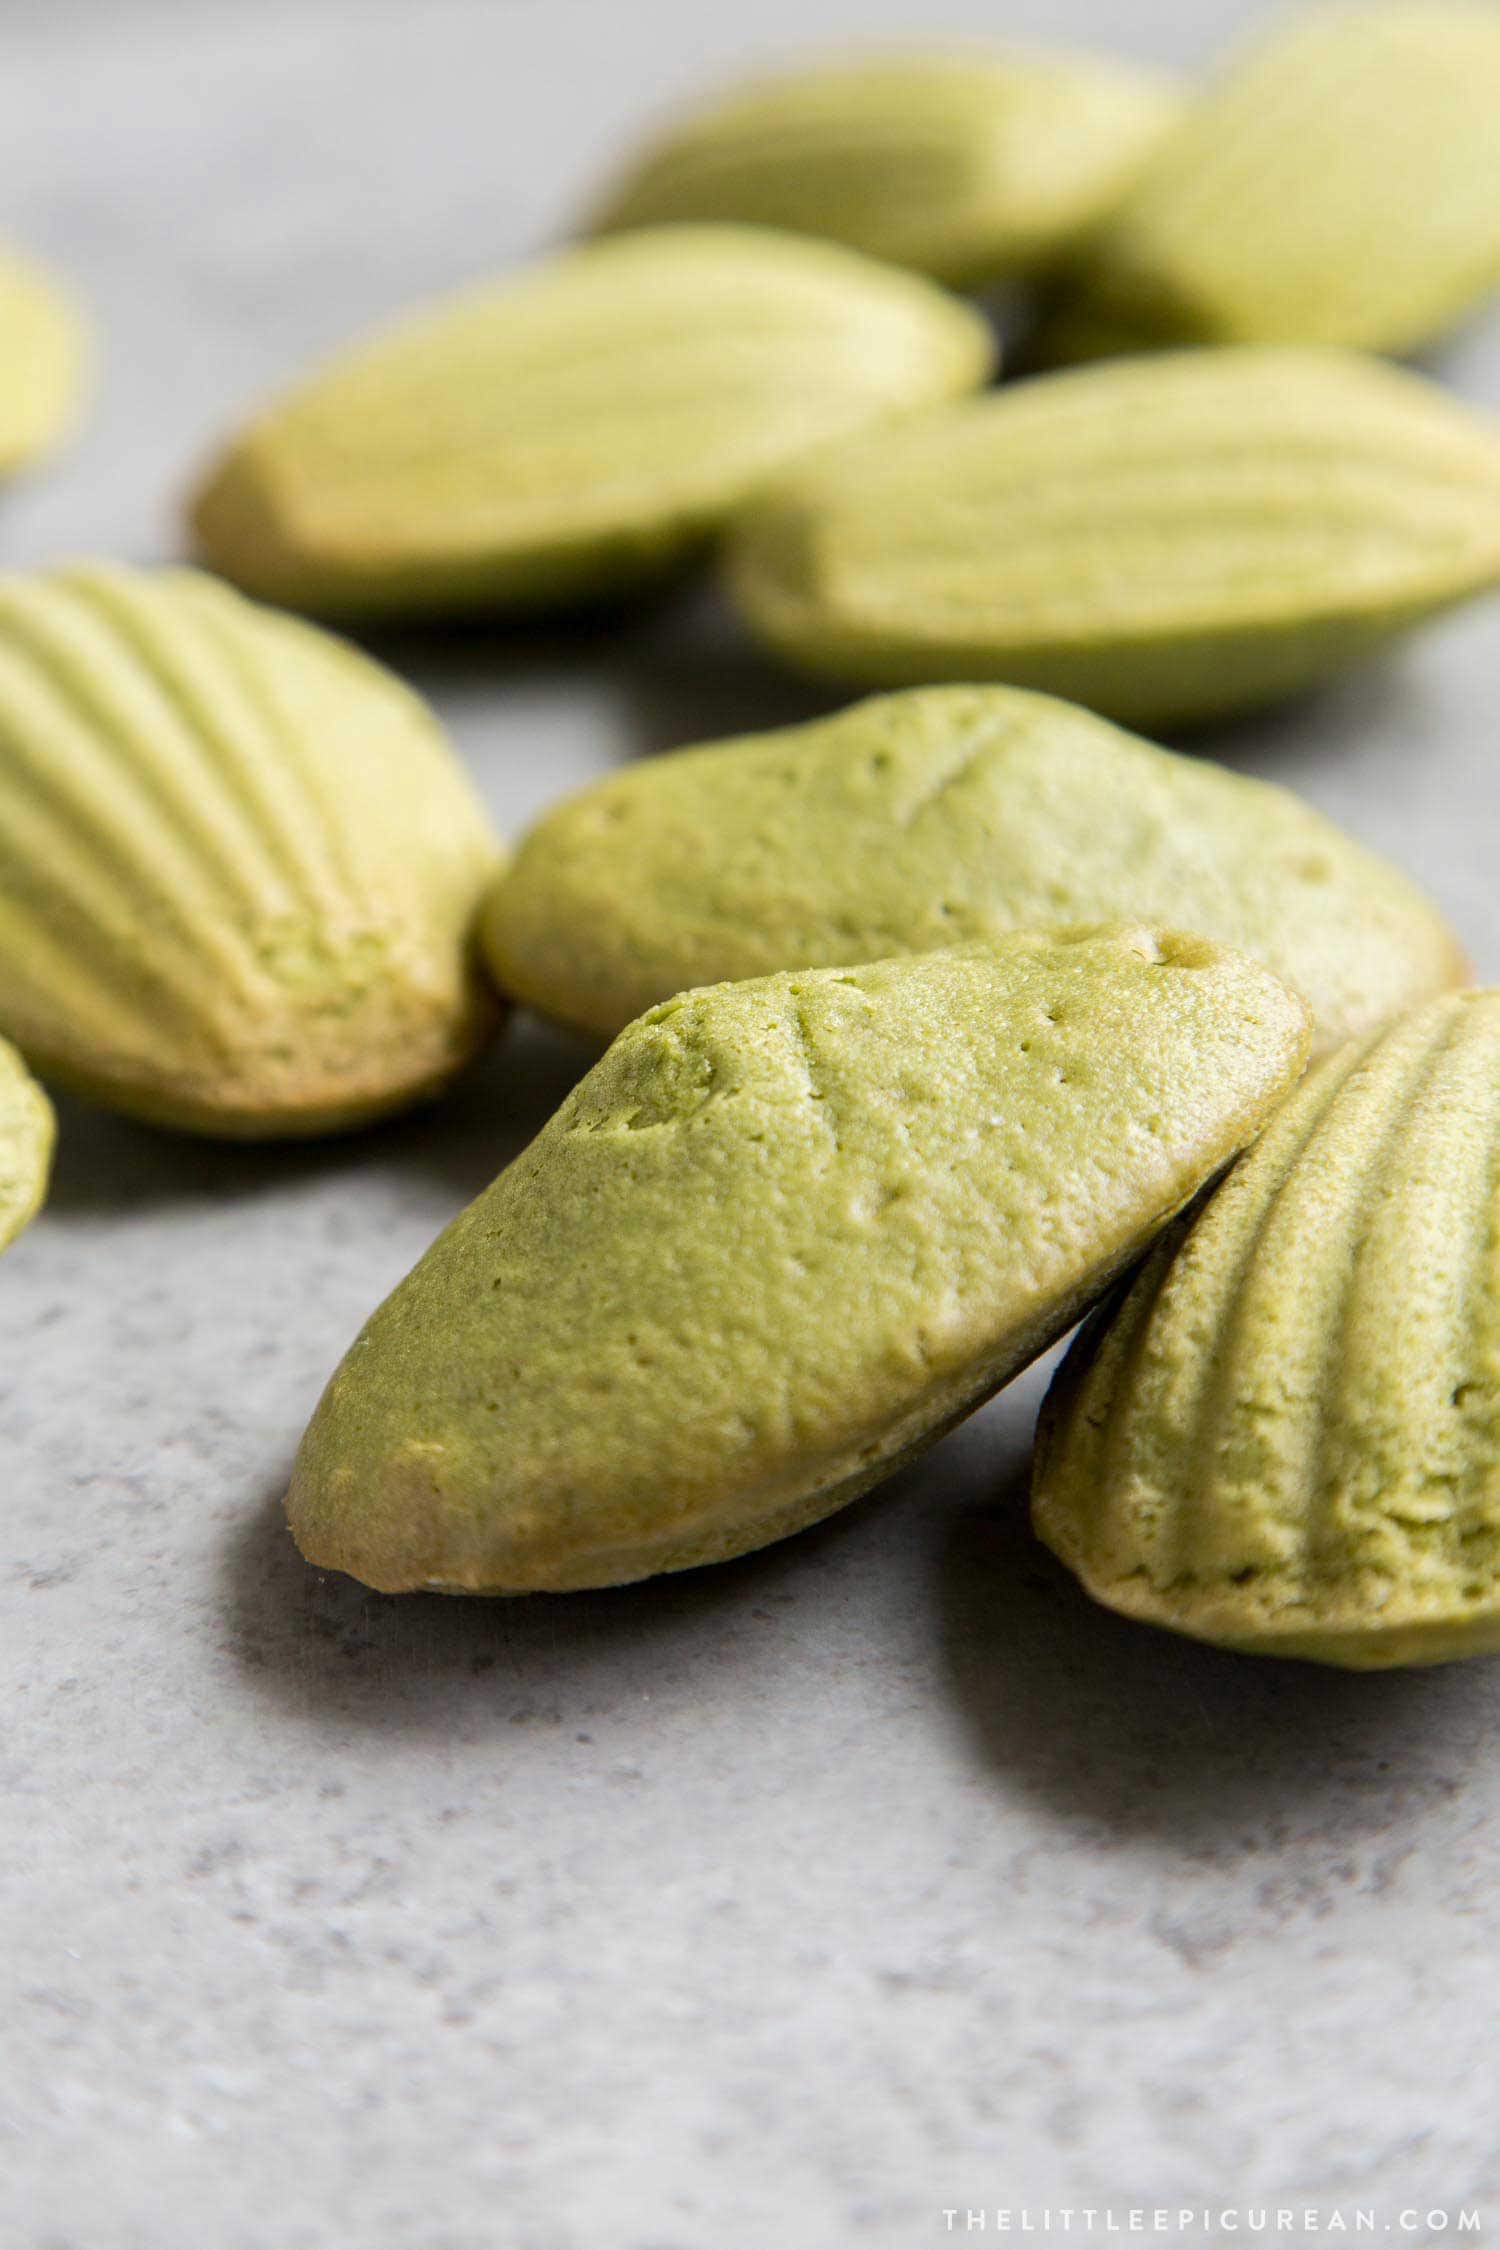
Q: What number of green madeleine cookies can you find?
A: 10